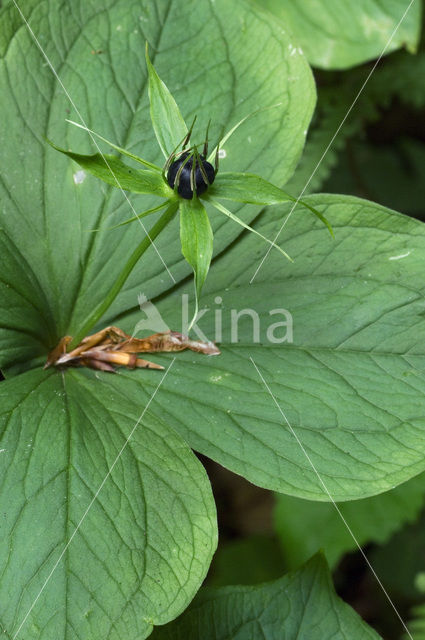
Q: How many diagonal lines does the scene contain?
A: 4